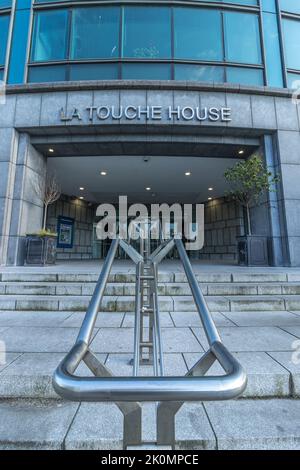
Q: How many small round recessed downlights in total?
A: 9